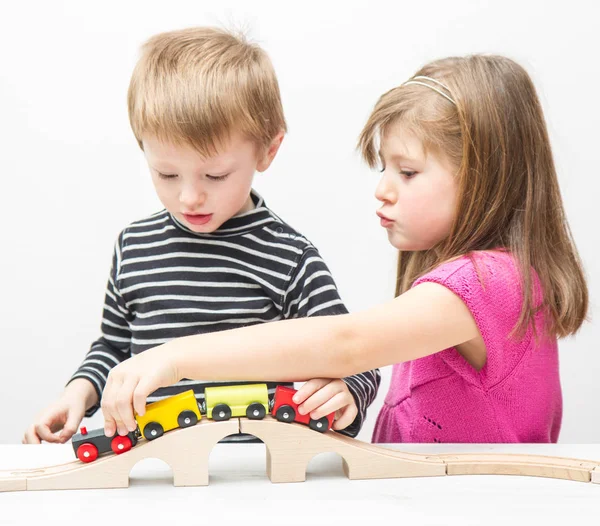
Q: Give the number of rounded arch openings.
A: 3